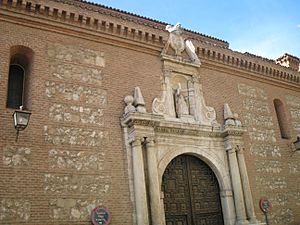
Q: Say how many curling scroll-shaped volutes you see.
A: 2